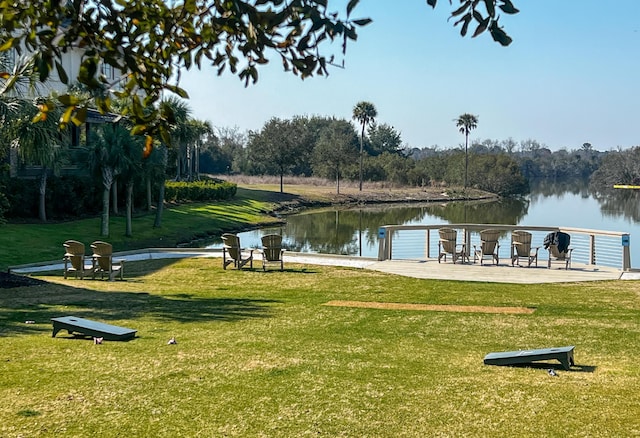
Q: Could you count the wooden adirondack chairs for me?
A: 8